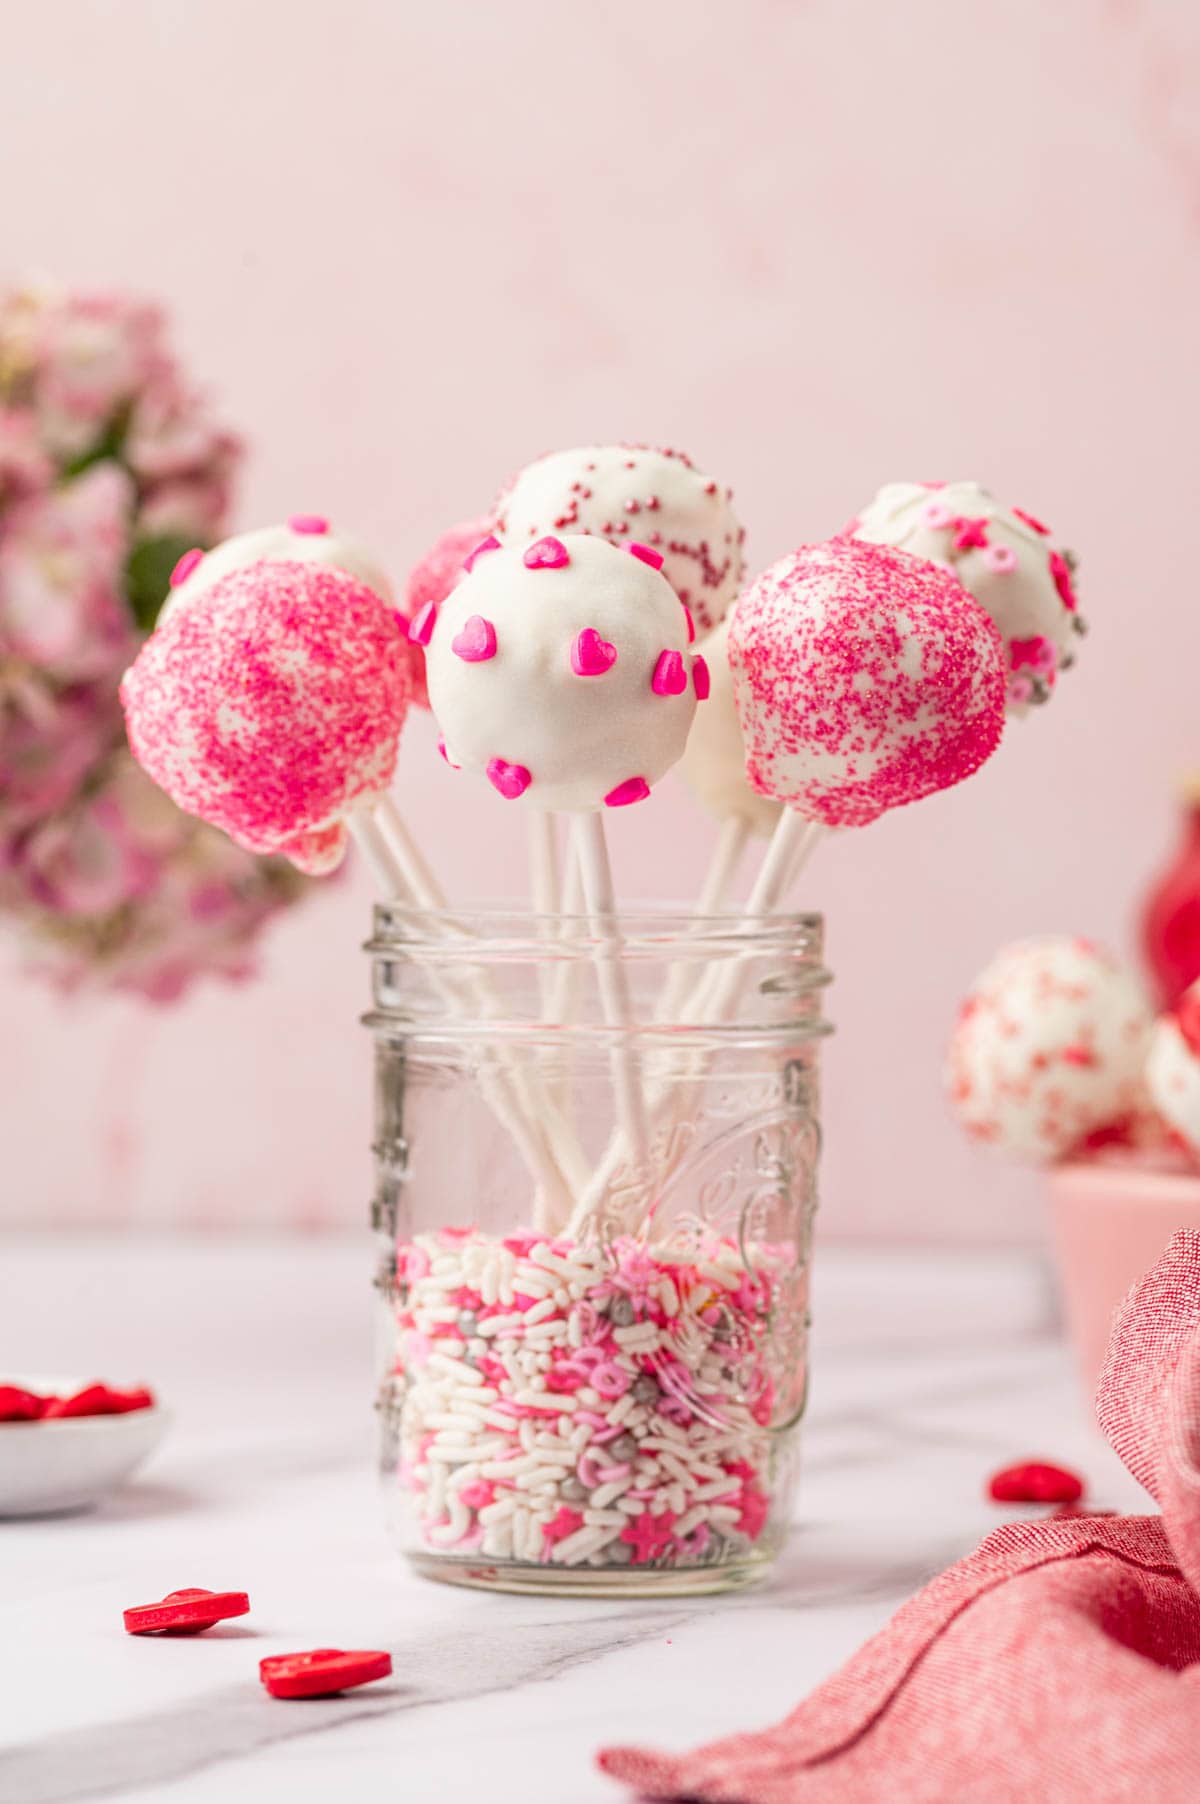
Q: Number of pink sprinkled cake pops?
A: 3